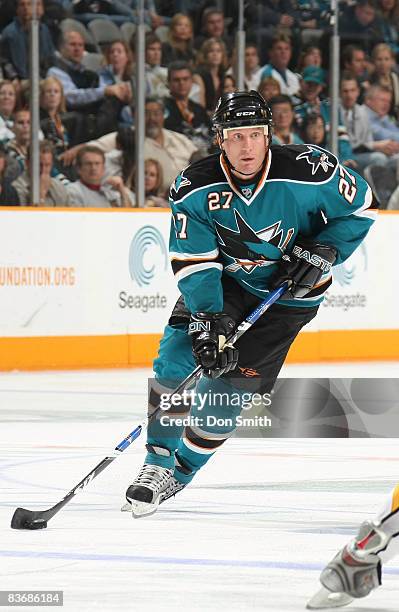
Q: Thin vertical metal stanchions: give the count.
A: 4